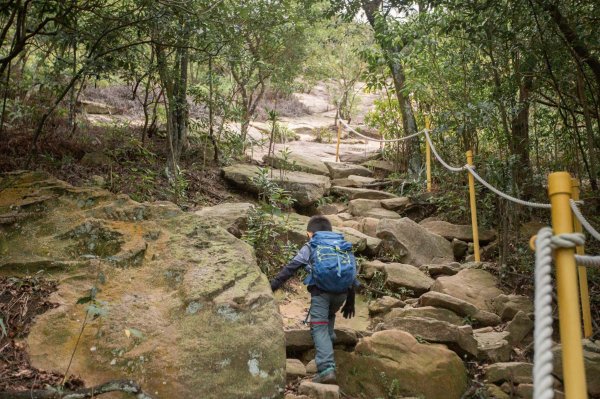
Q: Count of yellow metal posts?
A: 5